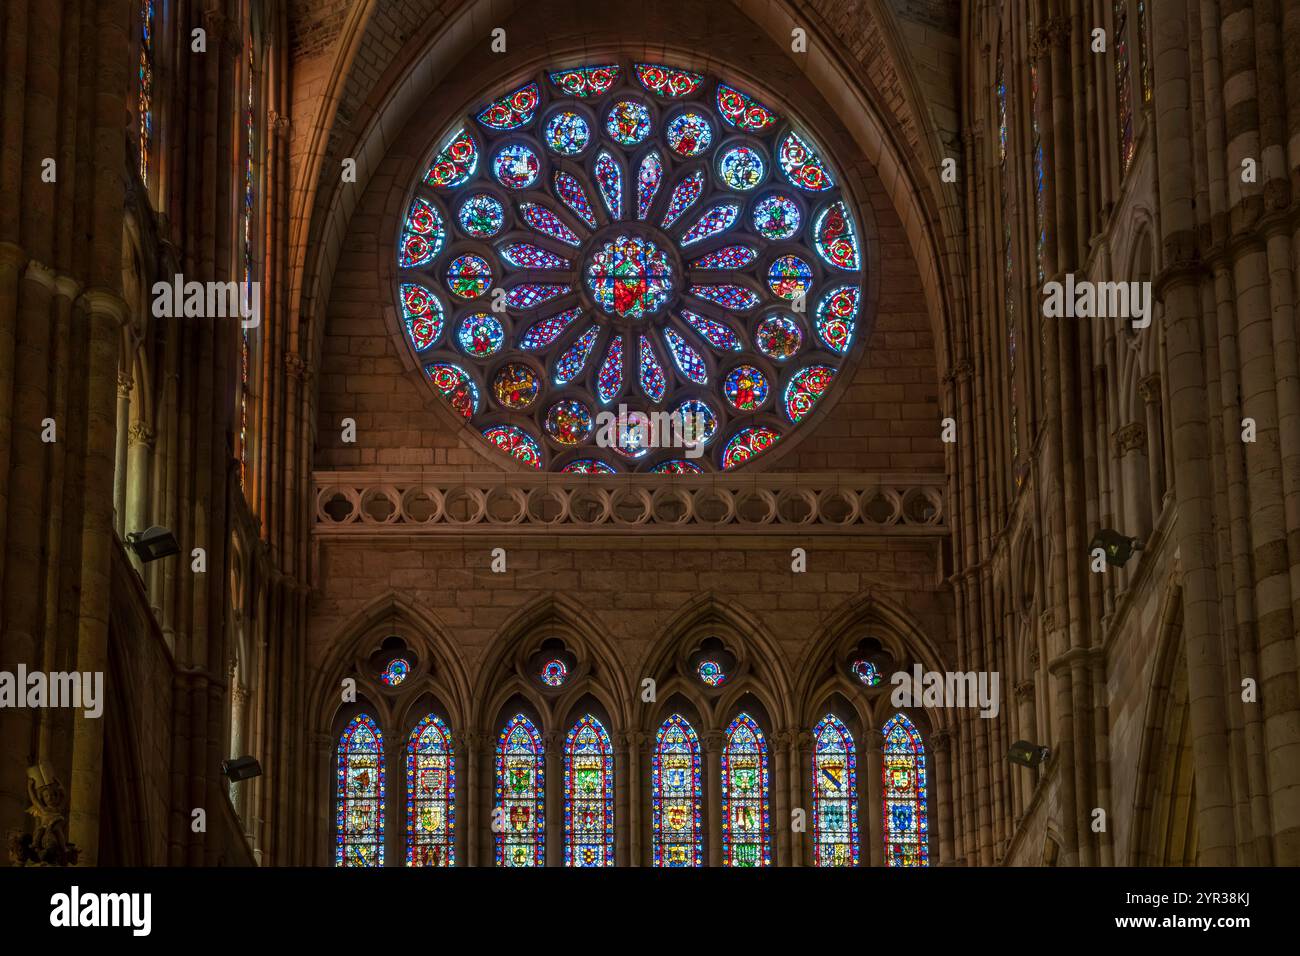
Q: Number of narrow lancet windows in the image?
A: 8